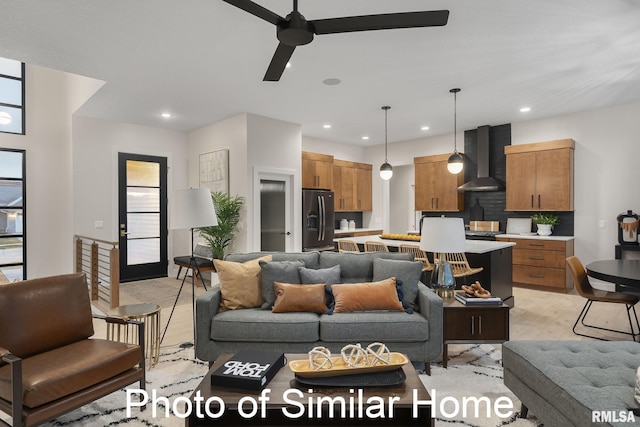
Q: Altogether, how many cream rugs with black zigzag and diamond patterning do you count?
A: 1